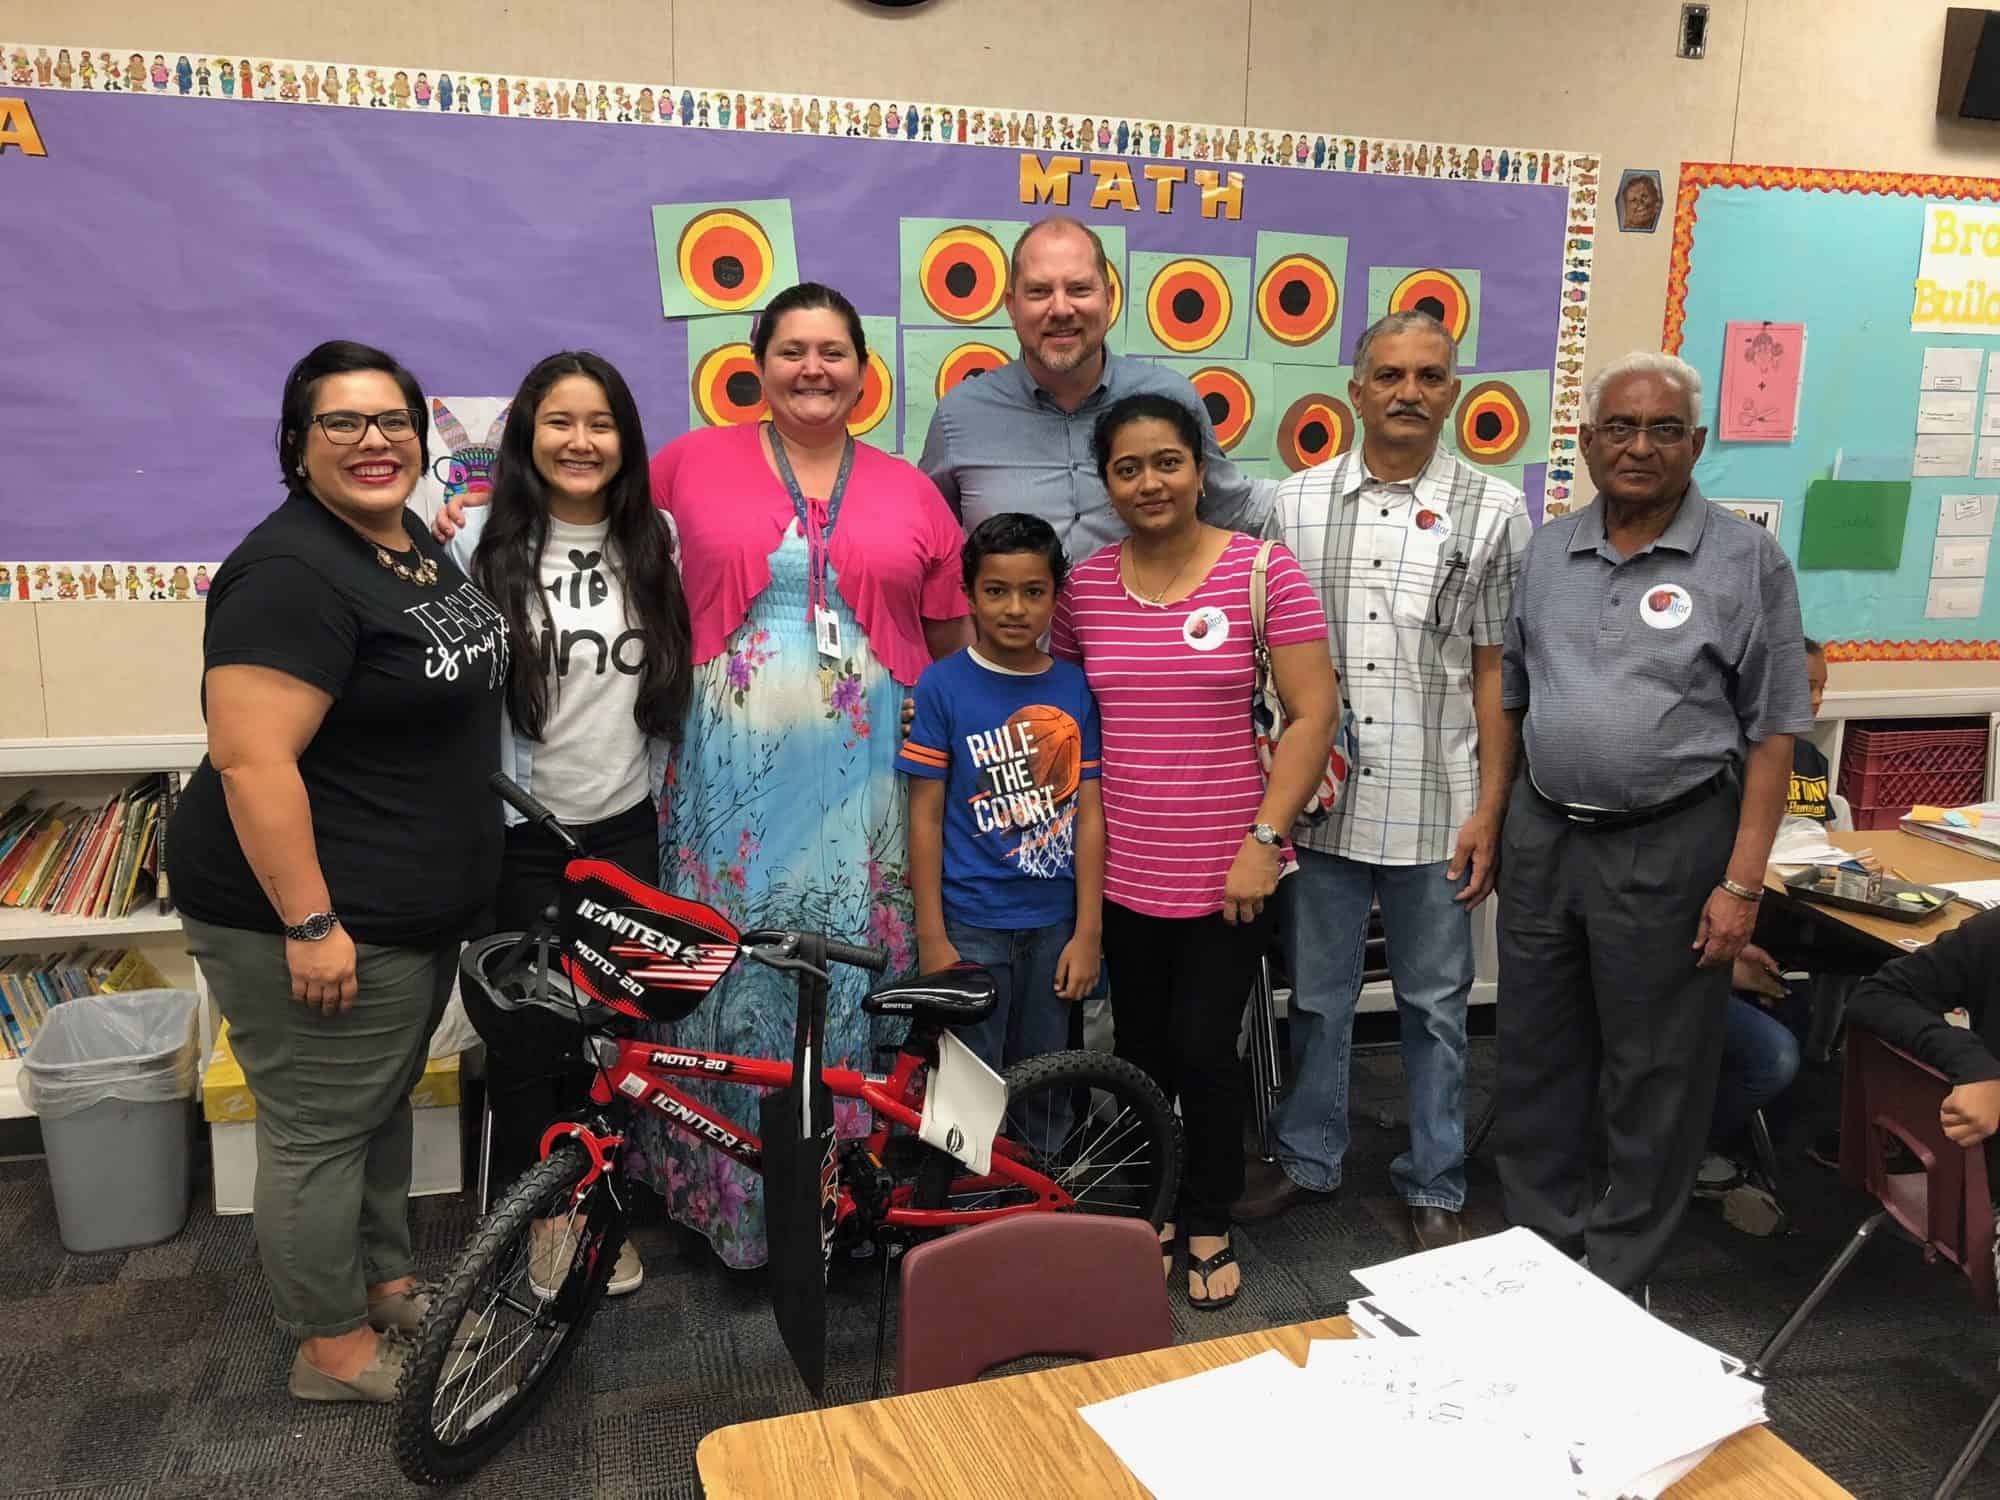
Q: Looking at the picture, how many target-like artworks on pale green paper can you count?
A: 12